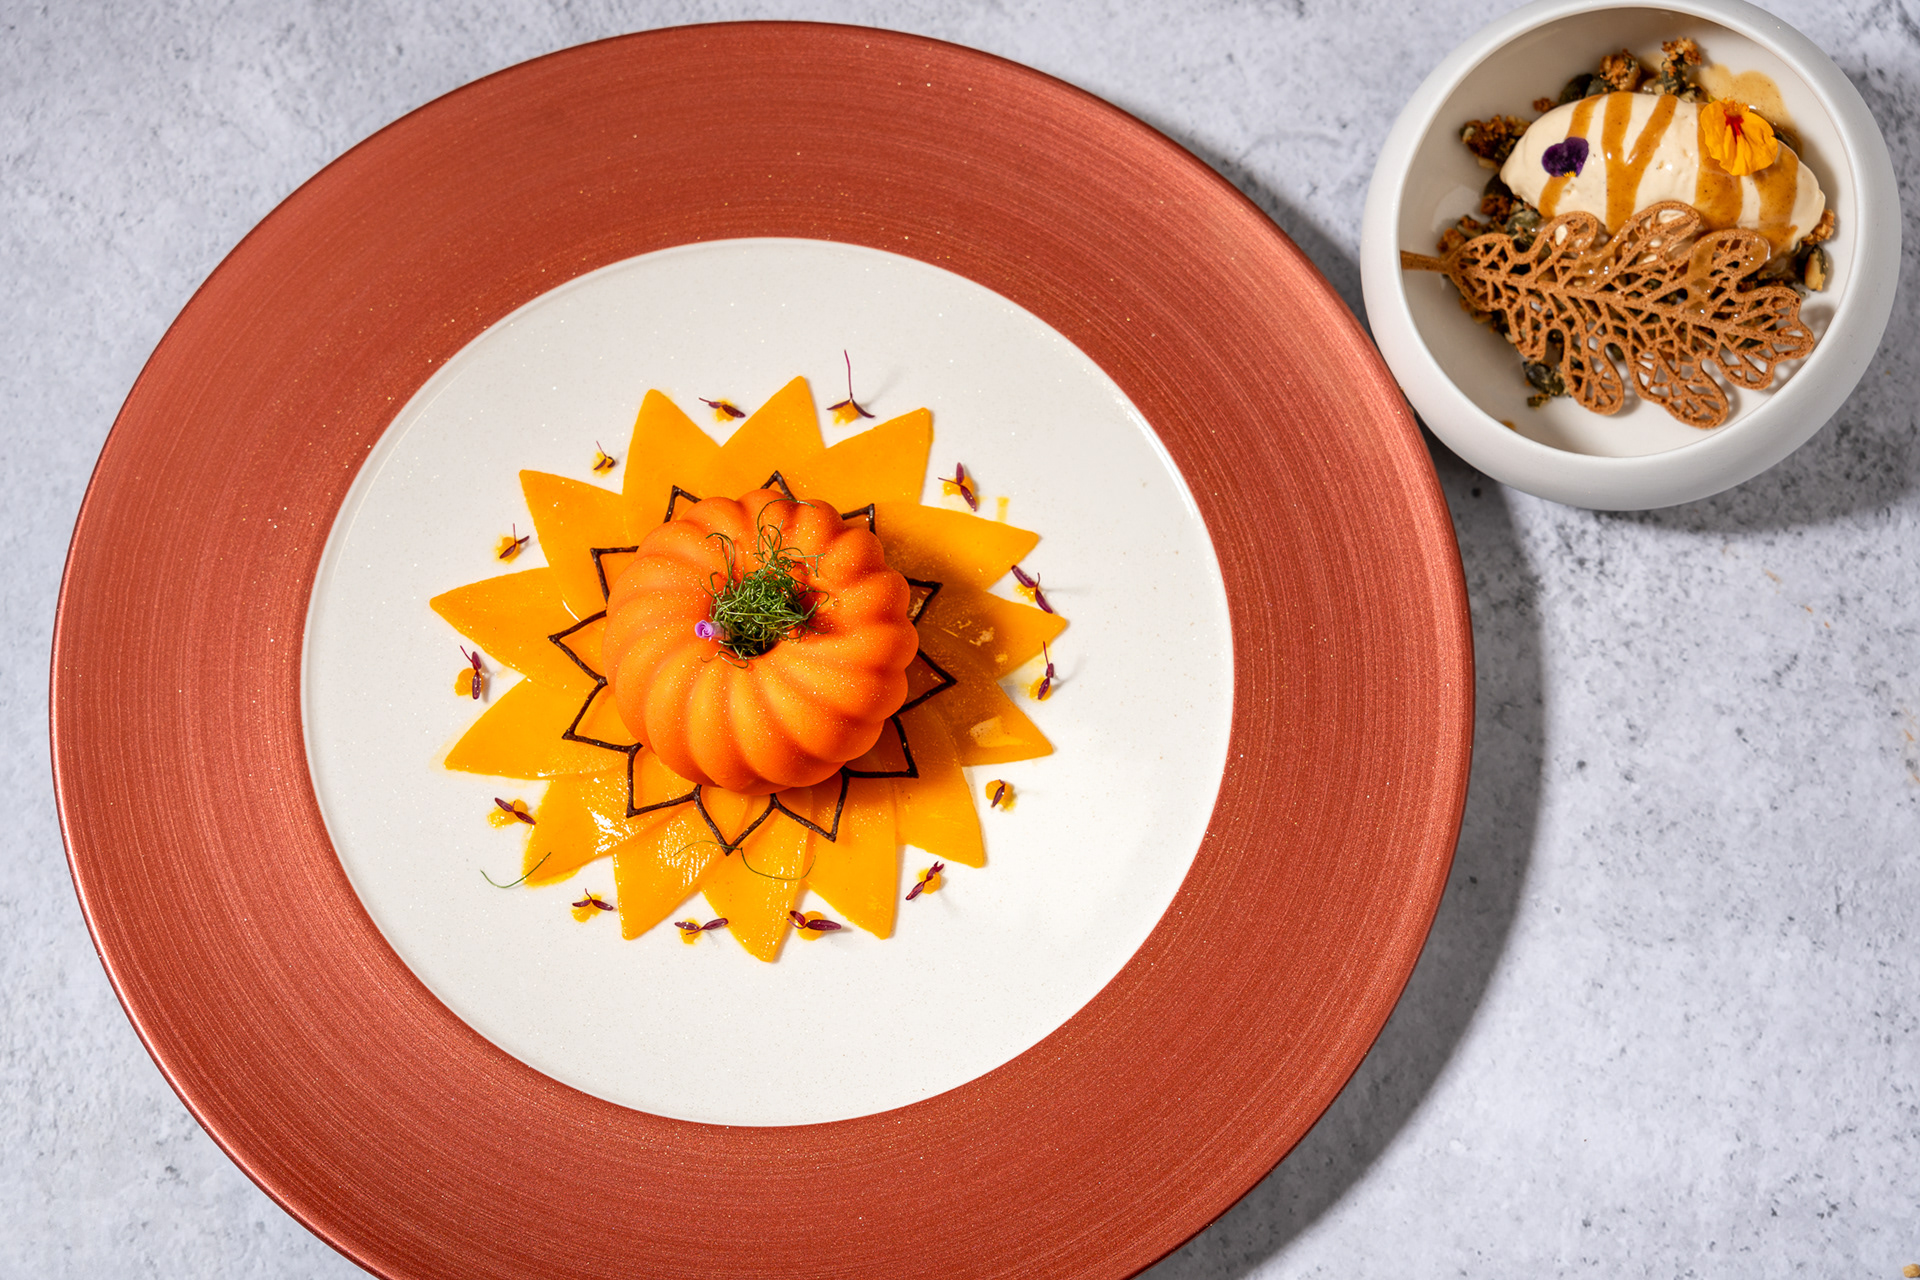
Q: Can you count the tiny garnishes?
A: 14